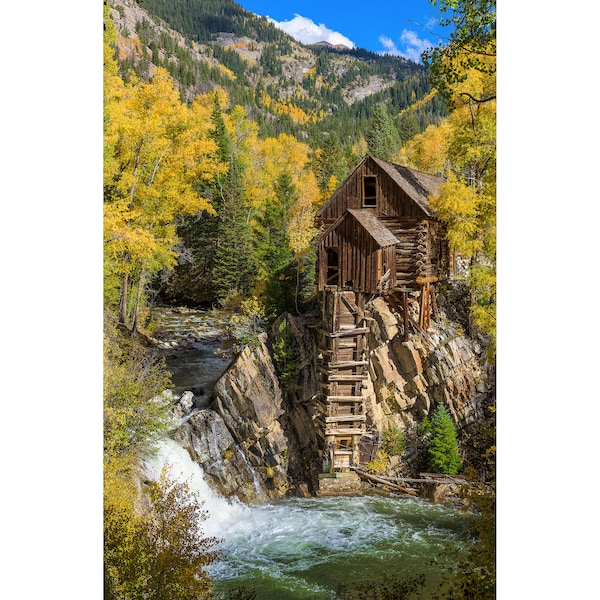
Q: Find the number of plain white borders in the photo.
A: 2